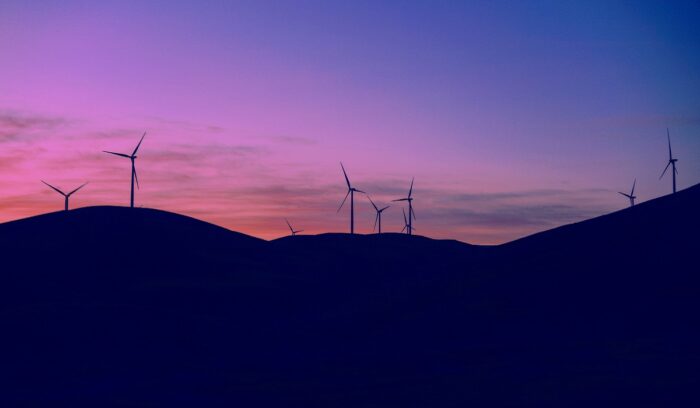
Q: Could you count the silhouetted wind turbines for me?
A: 9